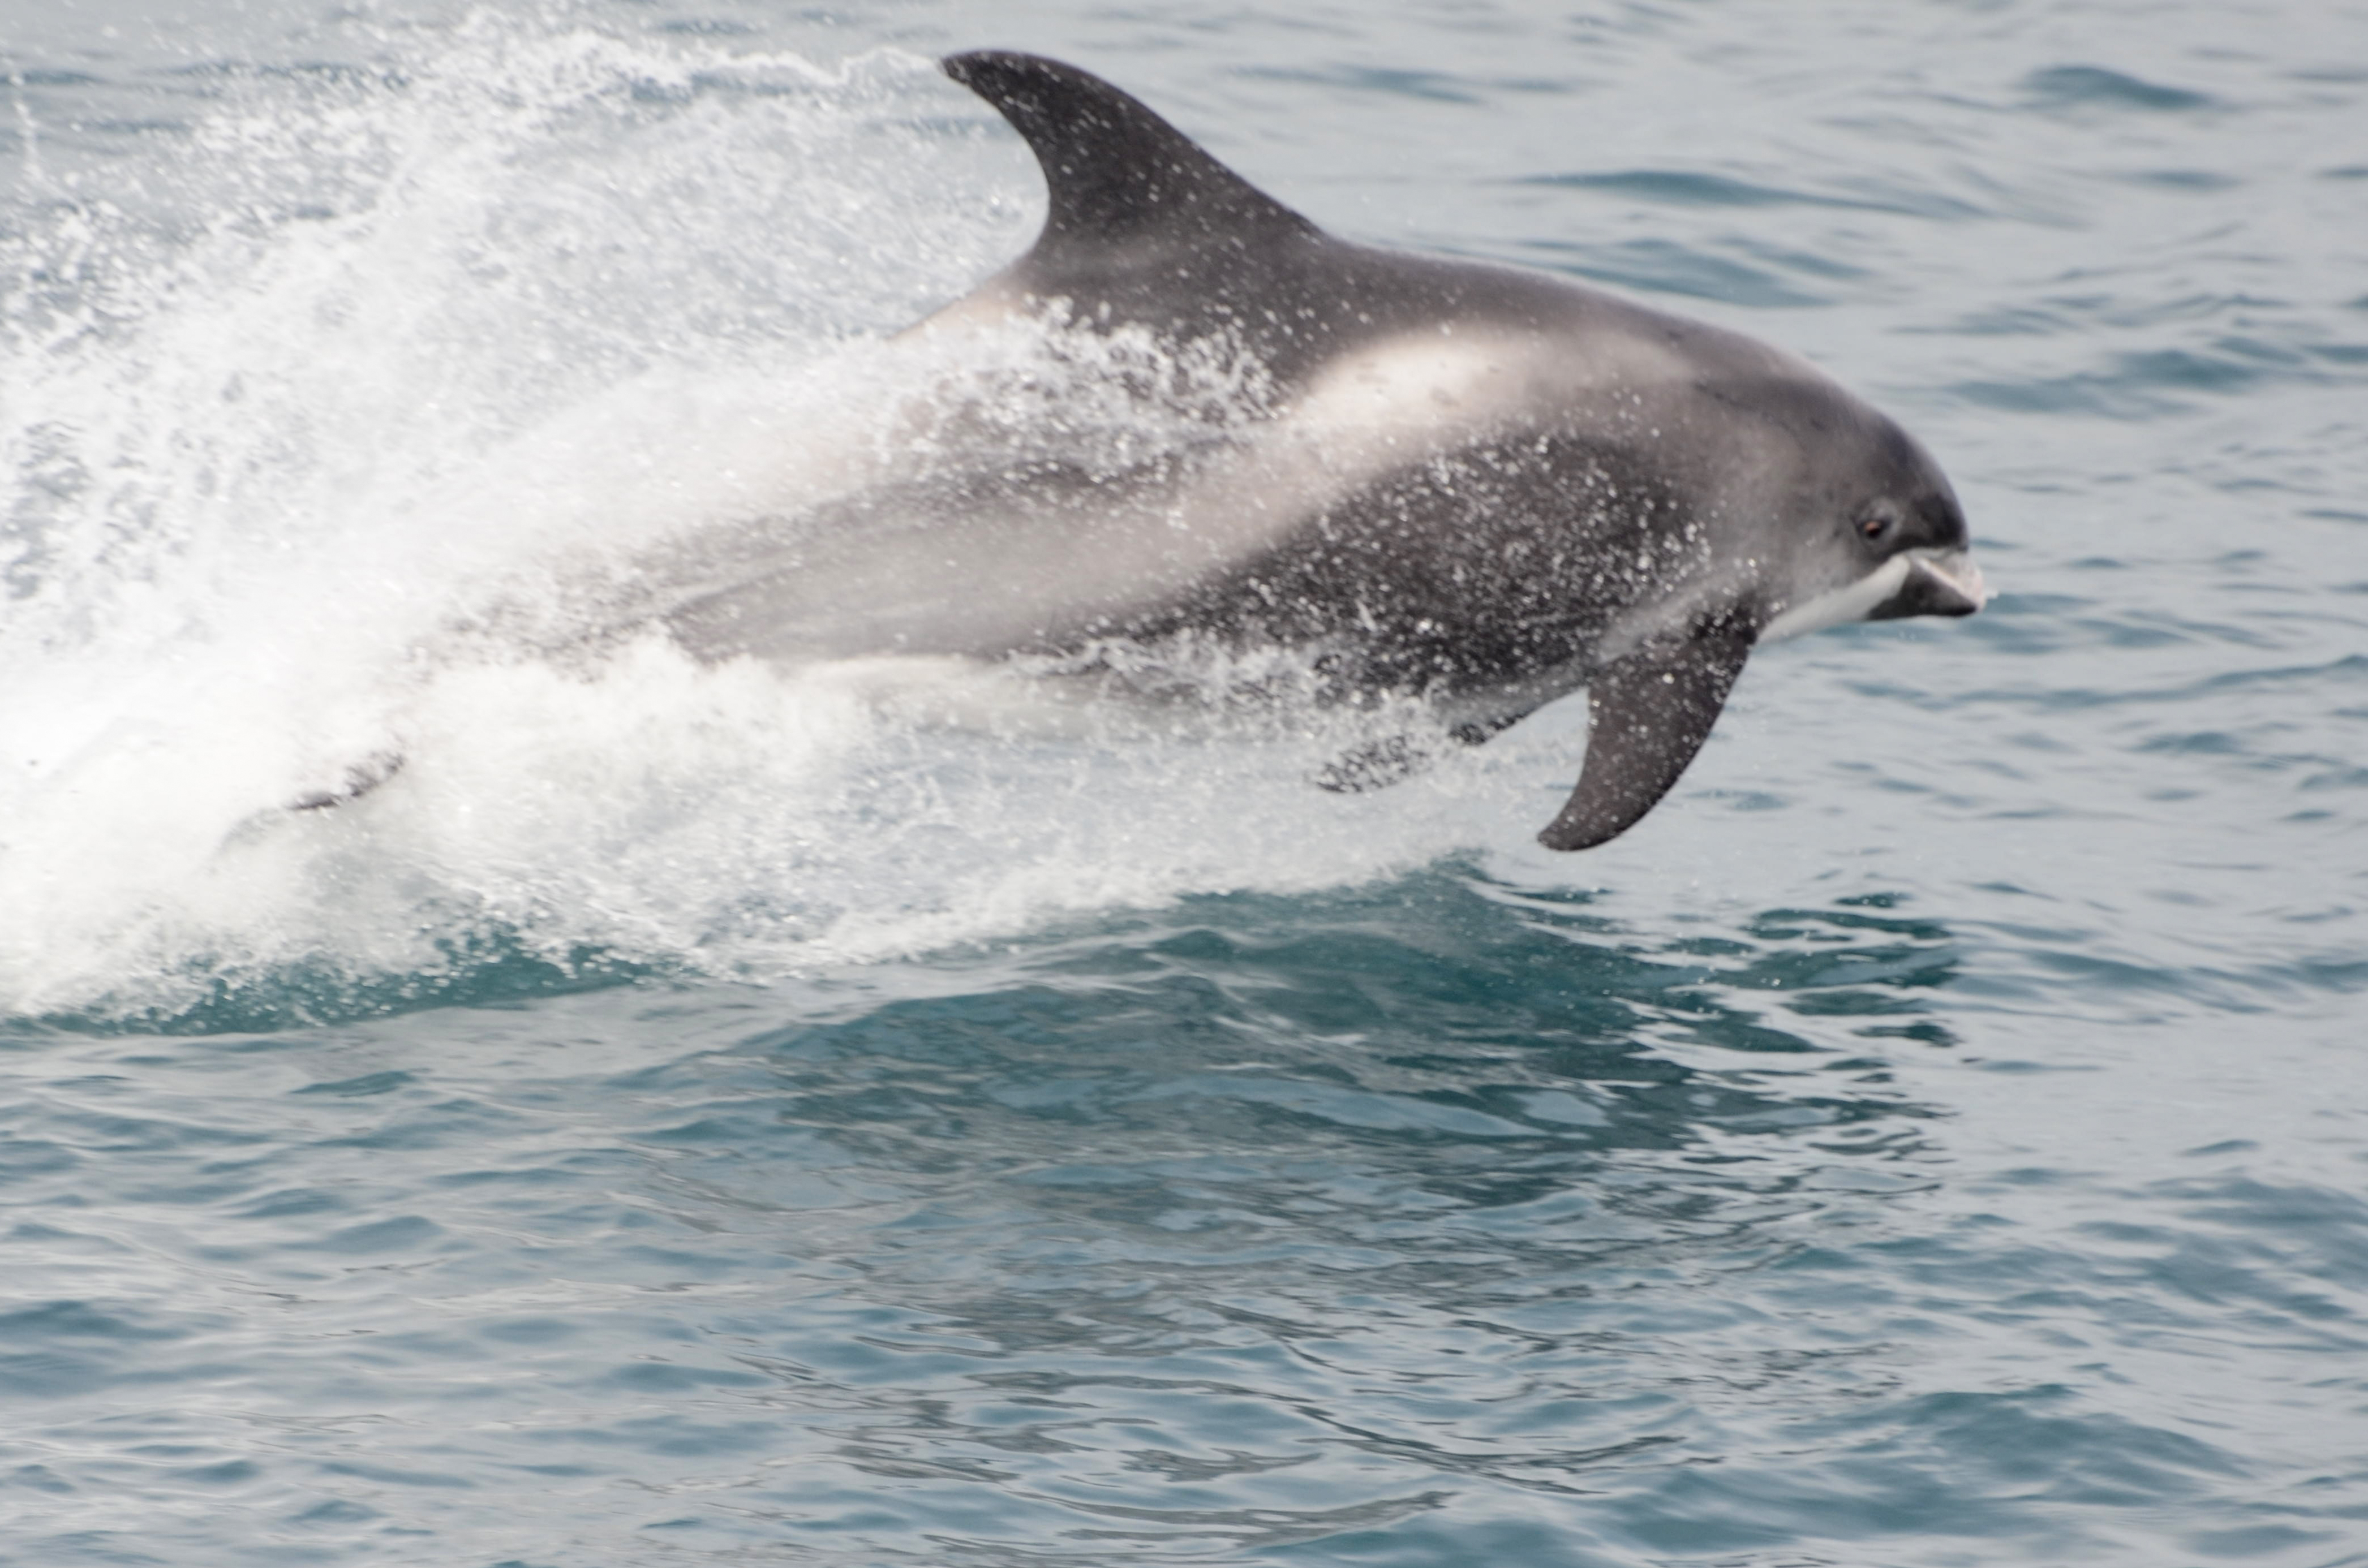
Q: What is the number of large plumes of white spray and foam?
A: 1